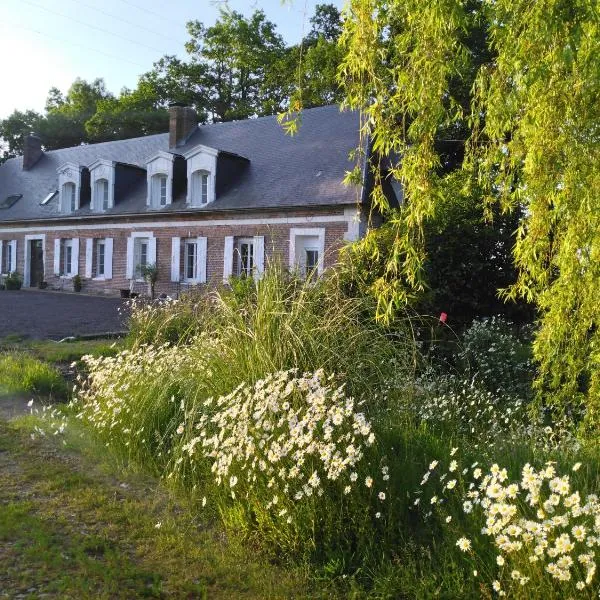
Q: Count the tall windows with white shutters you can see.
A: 6